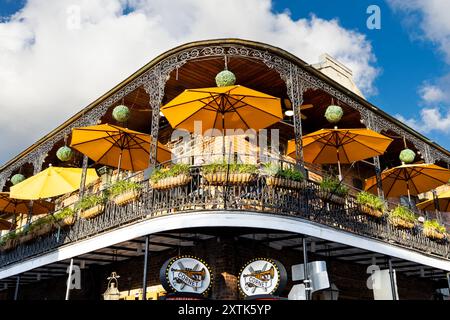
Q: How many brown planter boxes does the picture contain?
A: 13